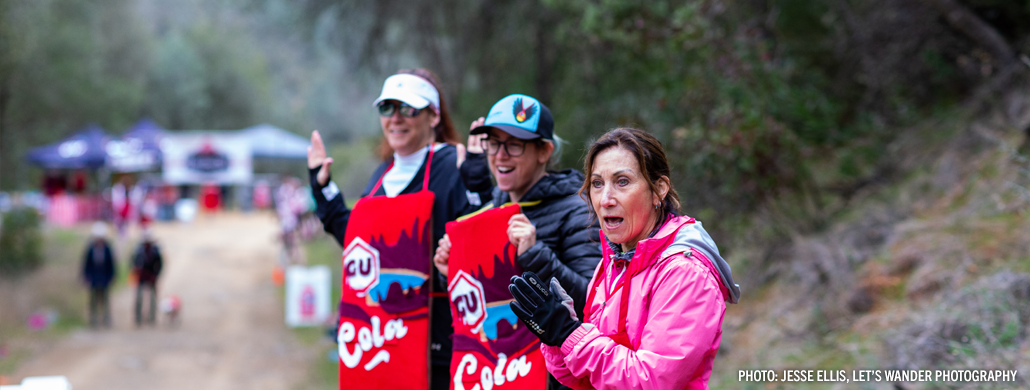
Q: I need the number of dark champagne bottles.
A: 0